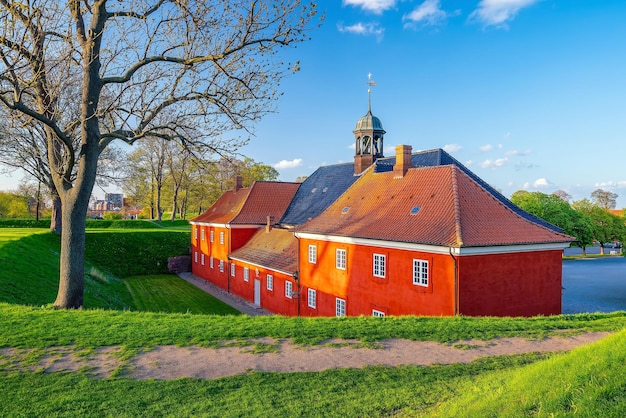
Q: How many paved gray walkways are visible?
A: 1